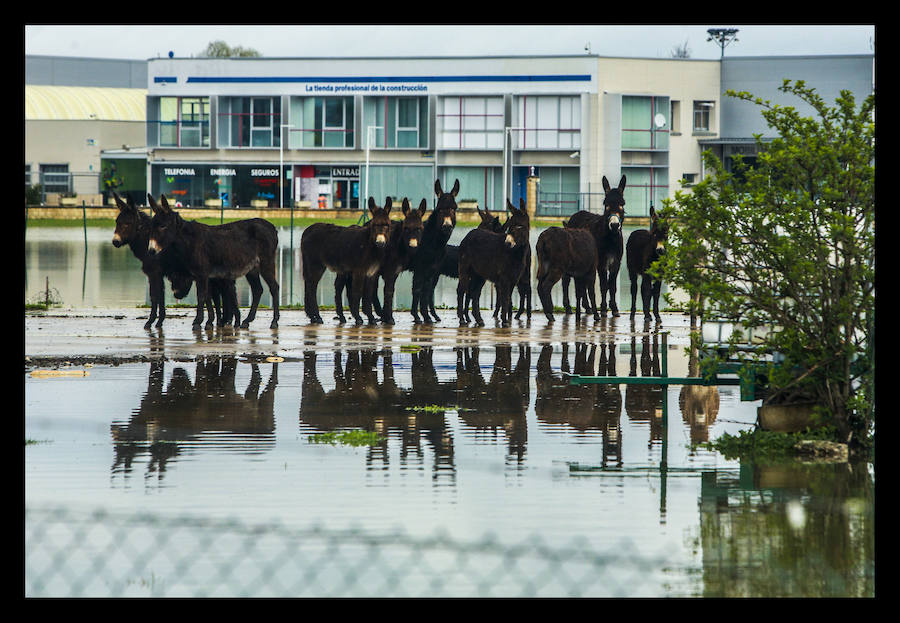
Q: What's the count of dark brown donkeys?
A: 11